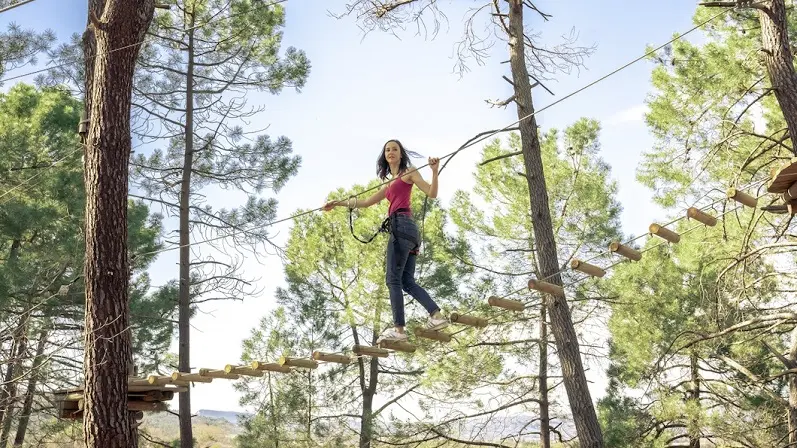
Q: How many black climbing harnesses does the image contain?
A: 1